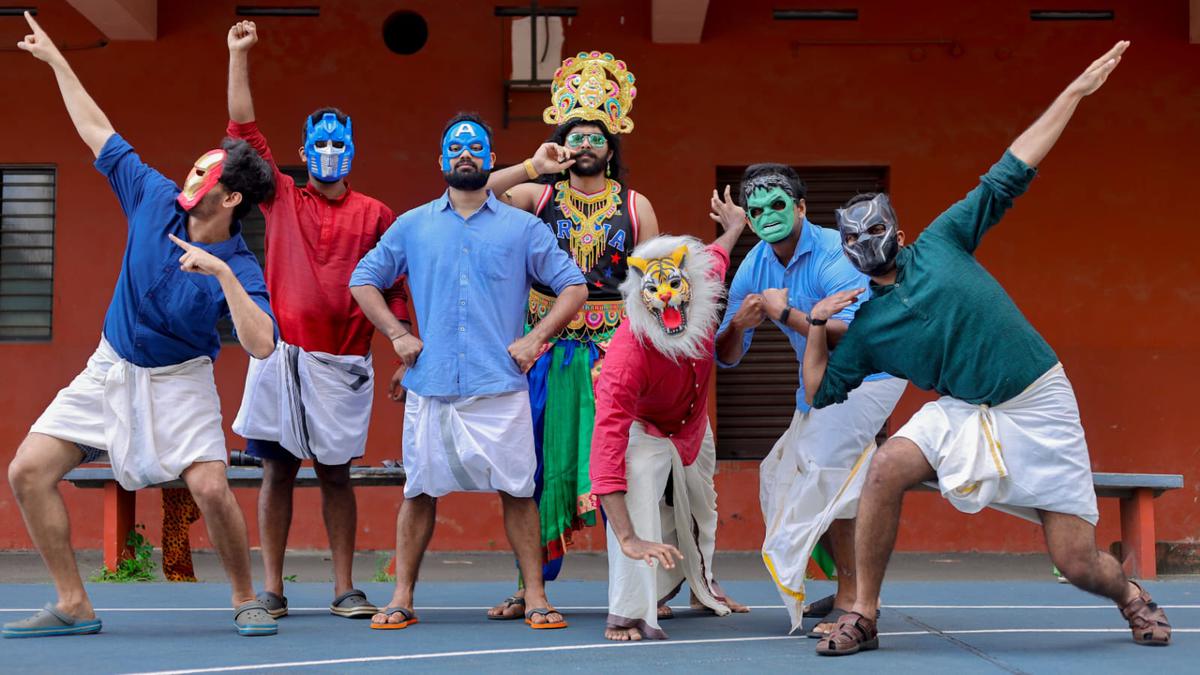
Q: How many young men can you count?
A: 7